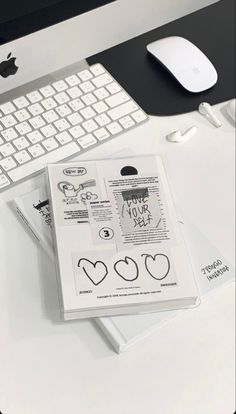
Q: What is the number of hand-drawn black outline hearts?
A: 3